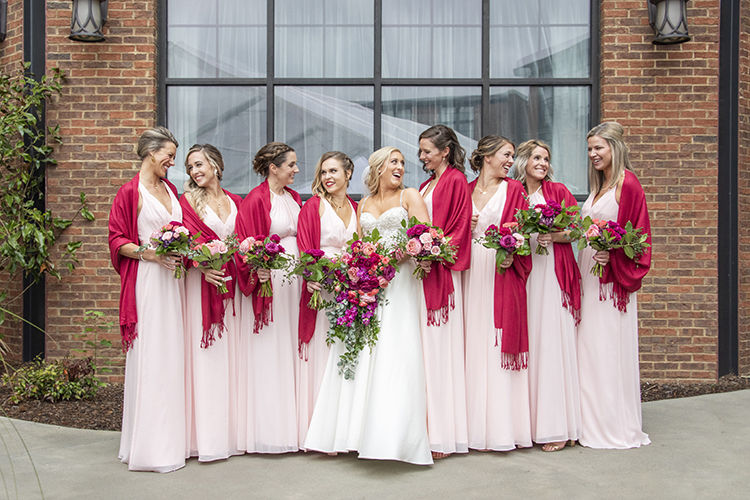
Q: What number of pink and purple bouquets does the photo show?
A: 9